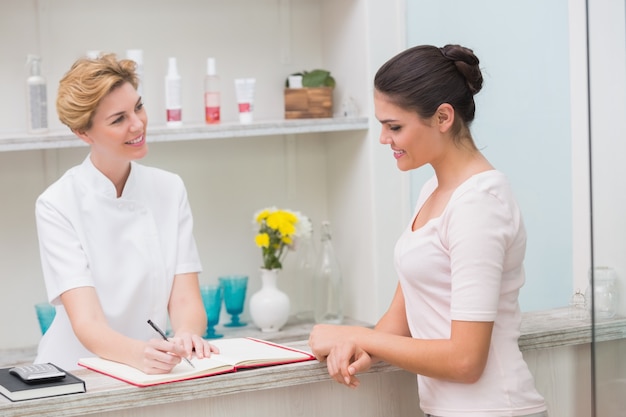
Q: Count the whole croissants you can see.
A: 0